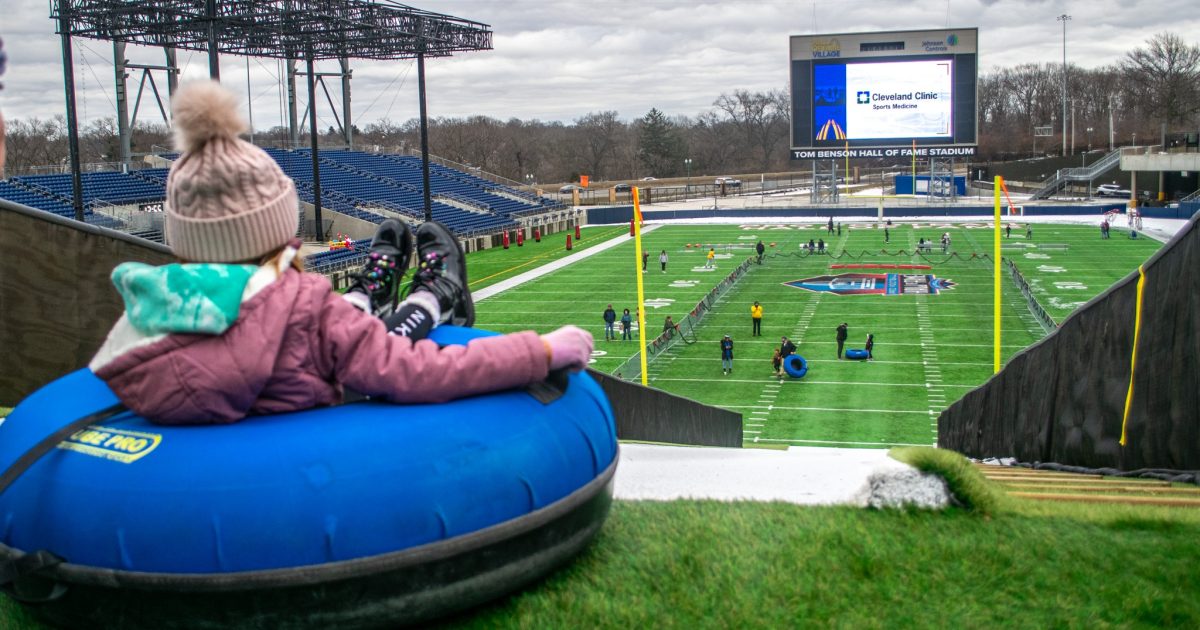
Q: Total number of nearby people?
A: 1